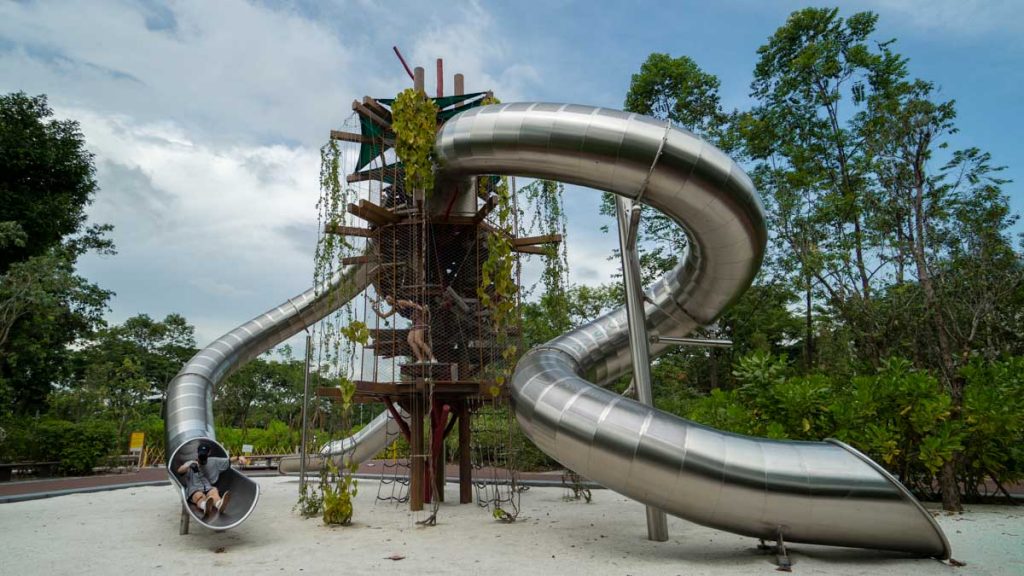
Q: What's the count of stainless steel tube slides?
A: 3